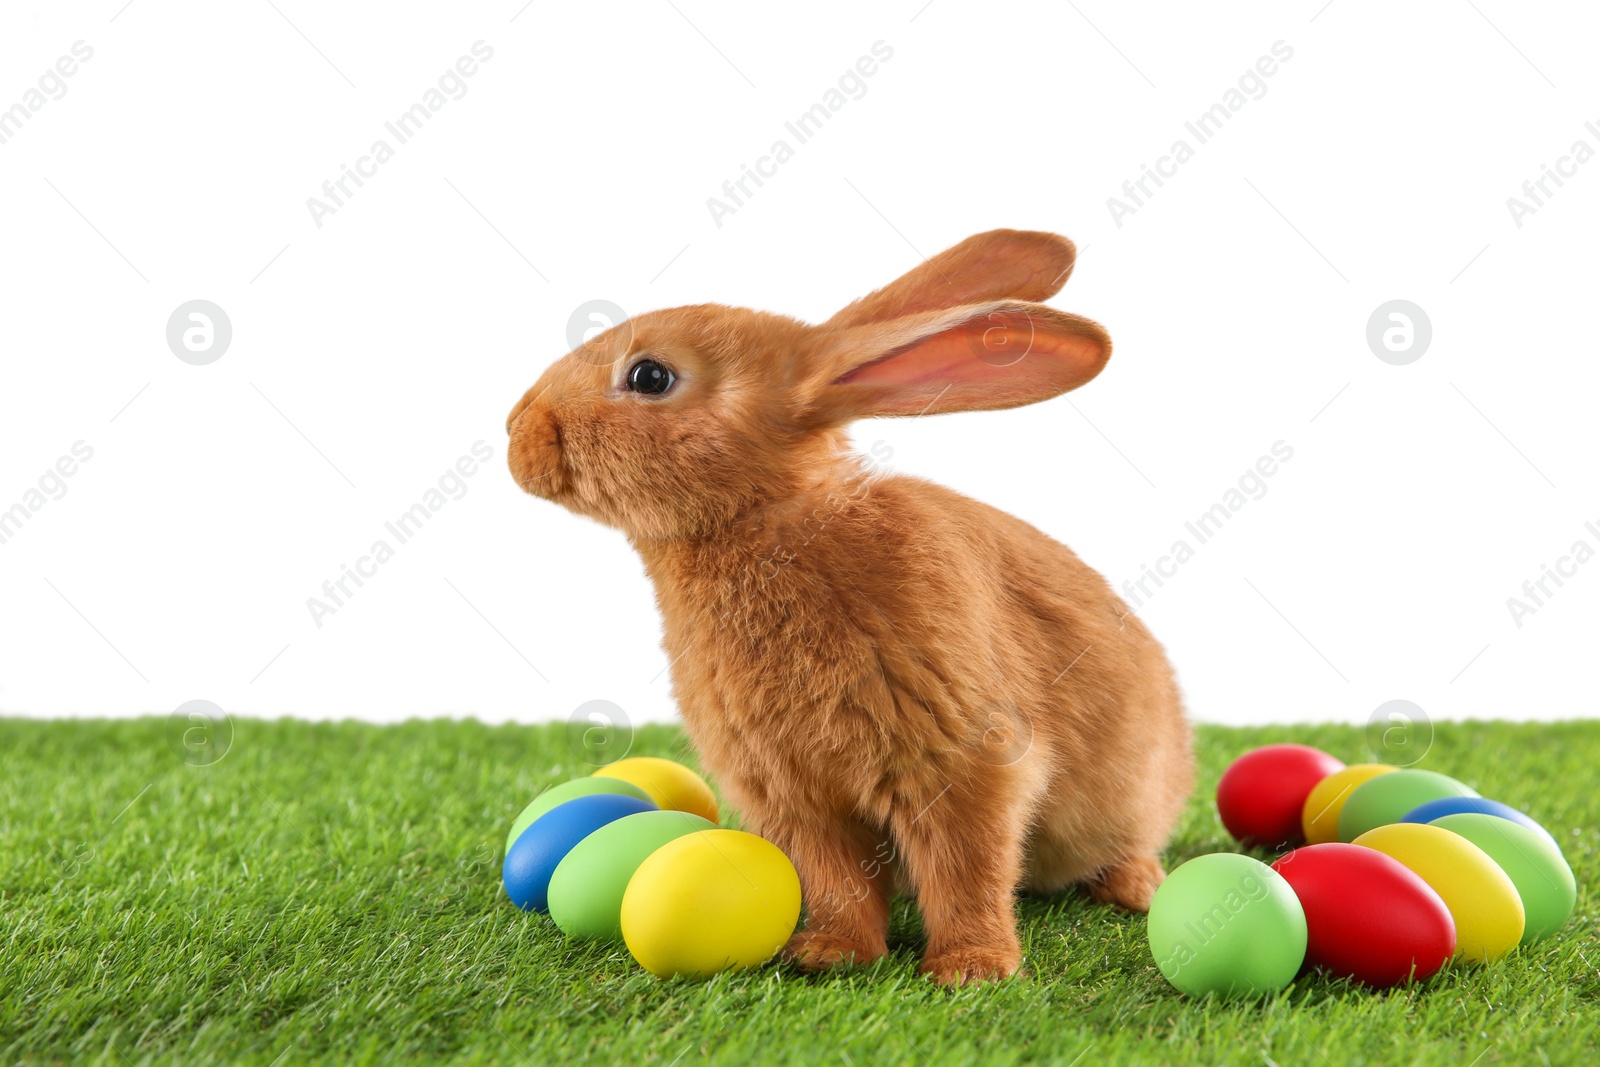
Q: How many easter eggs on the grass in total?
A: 13